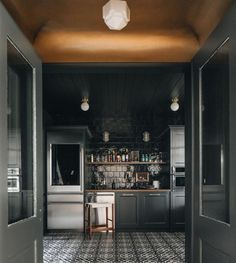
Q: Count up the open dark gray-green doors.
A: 2